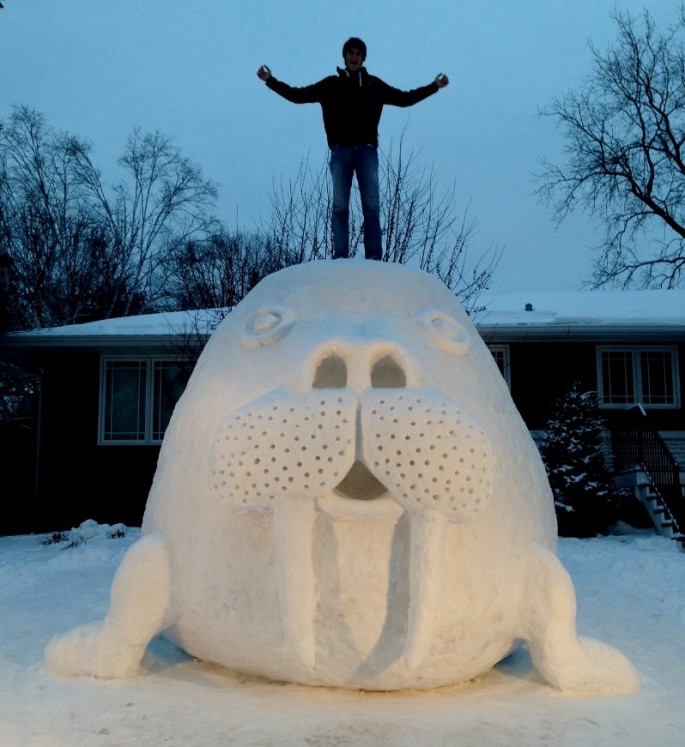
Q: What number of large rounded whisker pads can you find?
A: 2